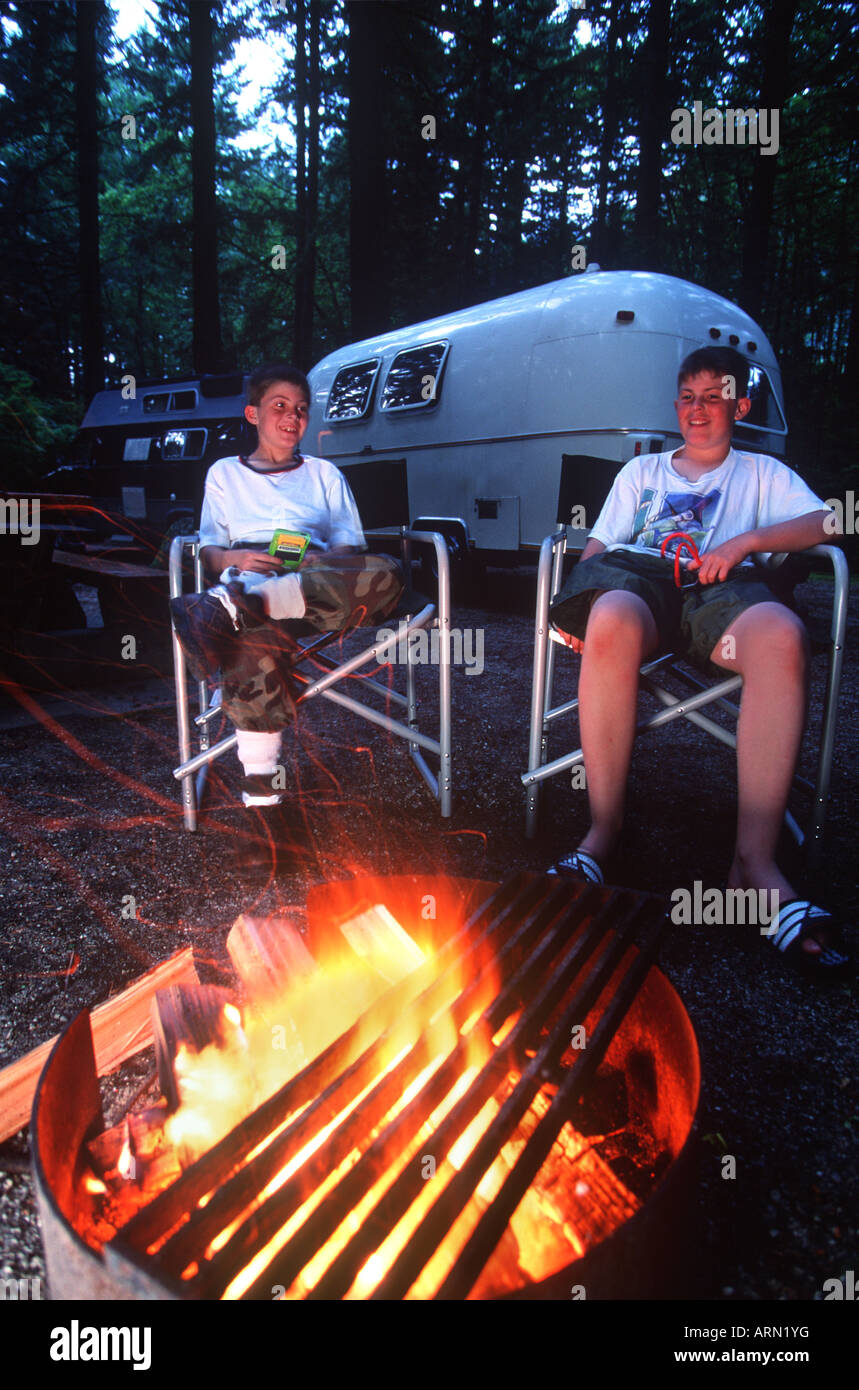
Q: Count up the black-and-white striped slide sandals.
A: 2